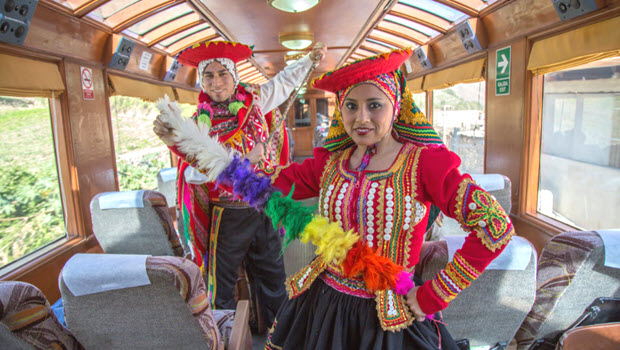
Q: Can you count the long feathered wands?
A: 1